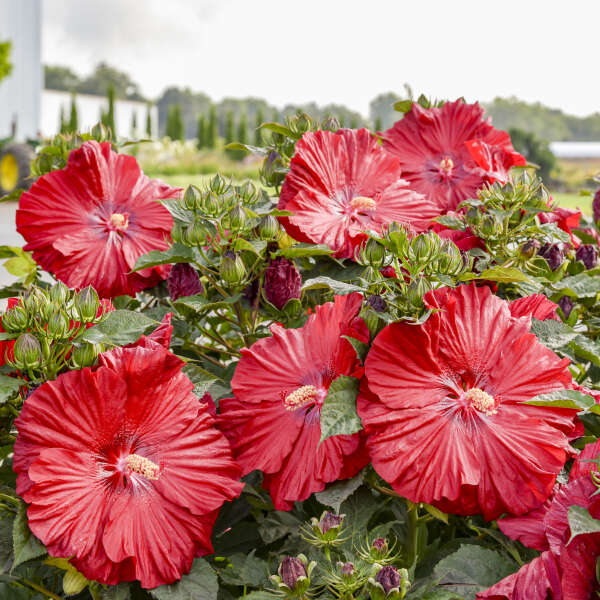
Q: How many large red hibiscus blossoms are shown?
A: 6